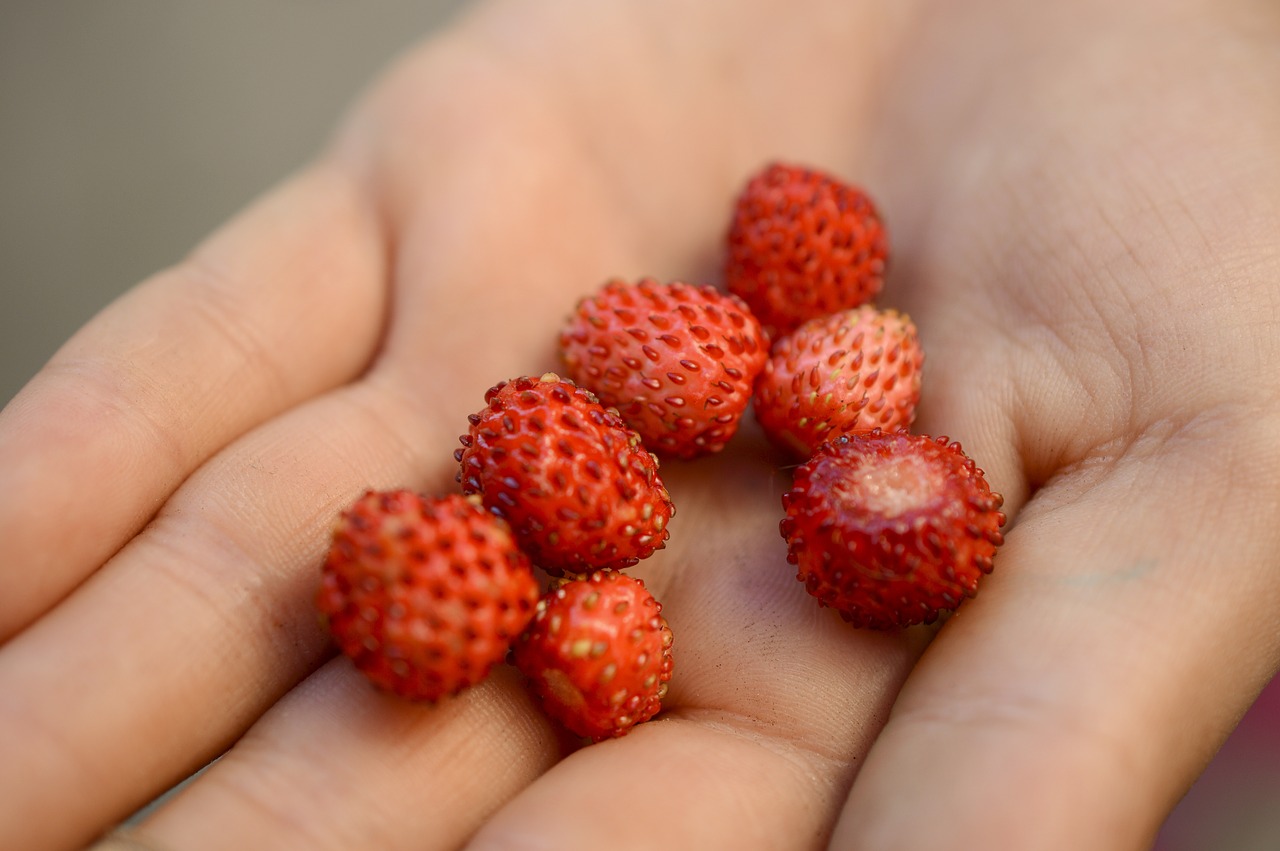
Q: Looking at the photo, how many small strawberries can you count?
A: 7